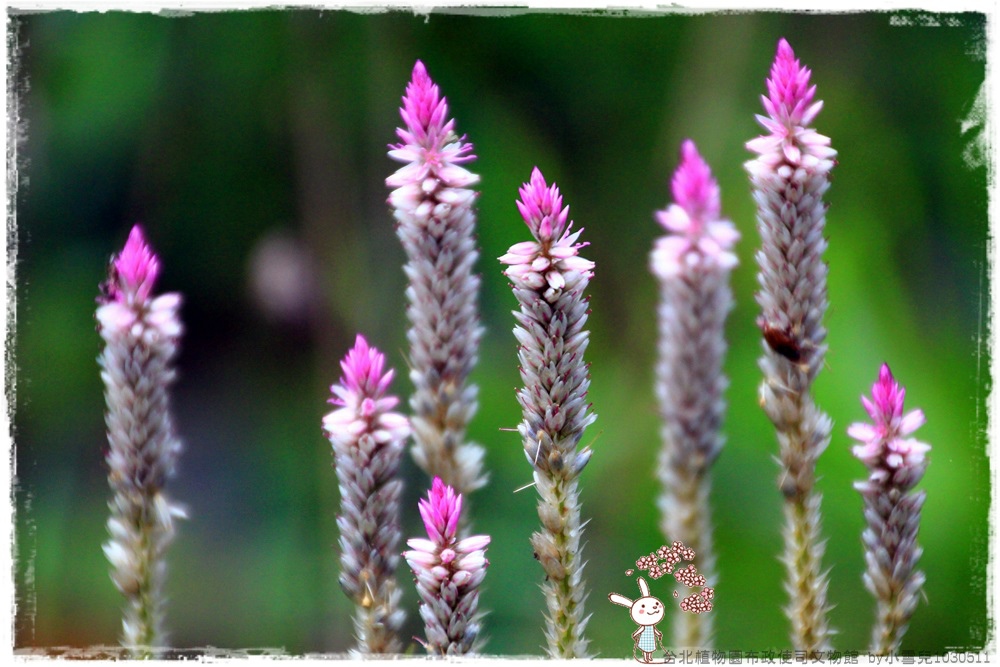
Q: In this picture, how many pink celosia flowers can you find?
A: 8